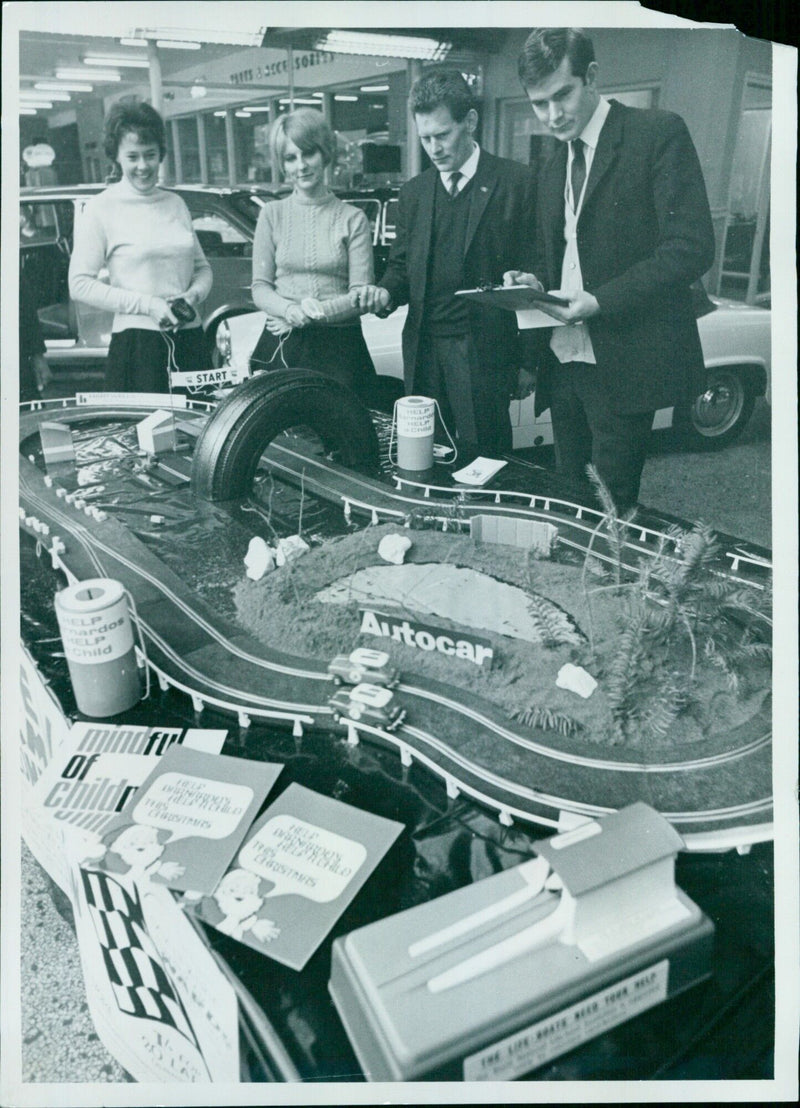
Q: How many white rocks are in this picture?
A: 4